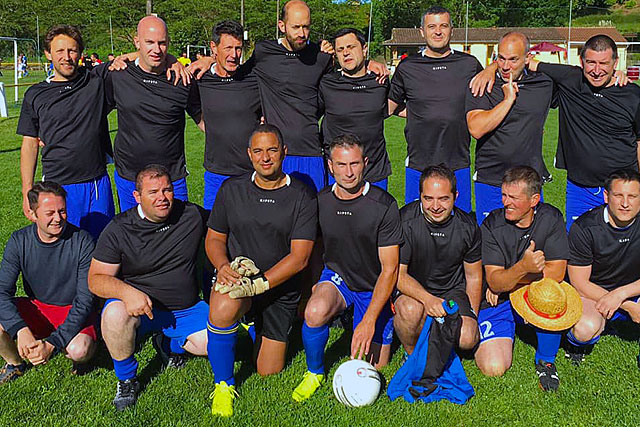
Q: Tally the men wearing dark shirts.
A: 15